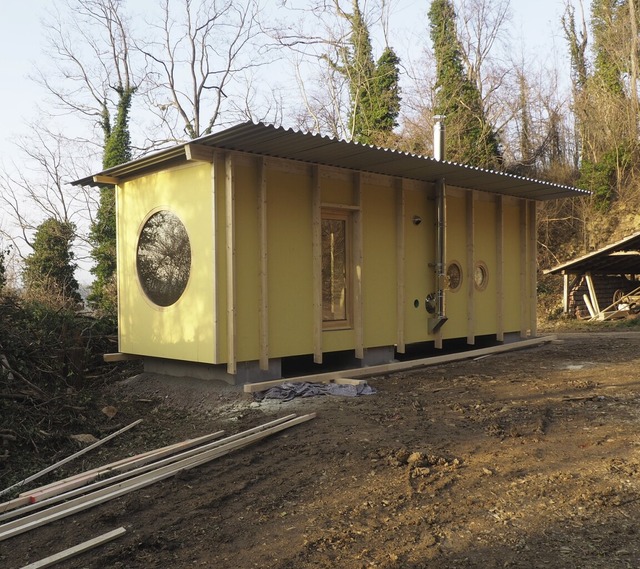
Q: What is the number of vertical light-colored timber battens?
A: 10